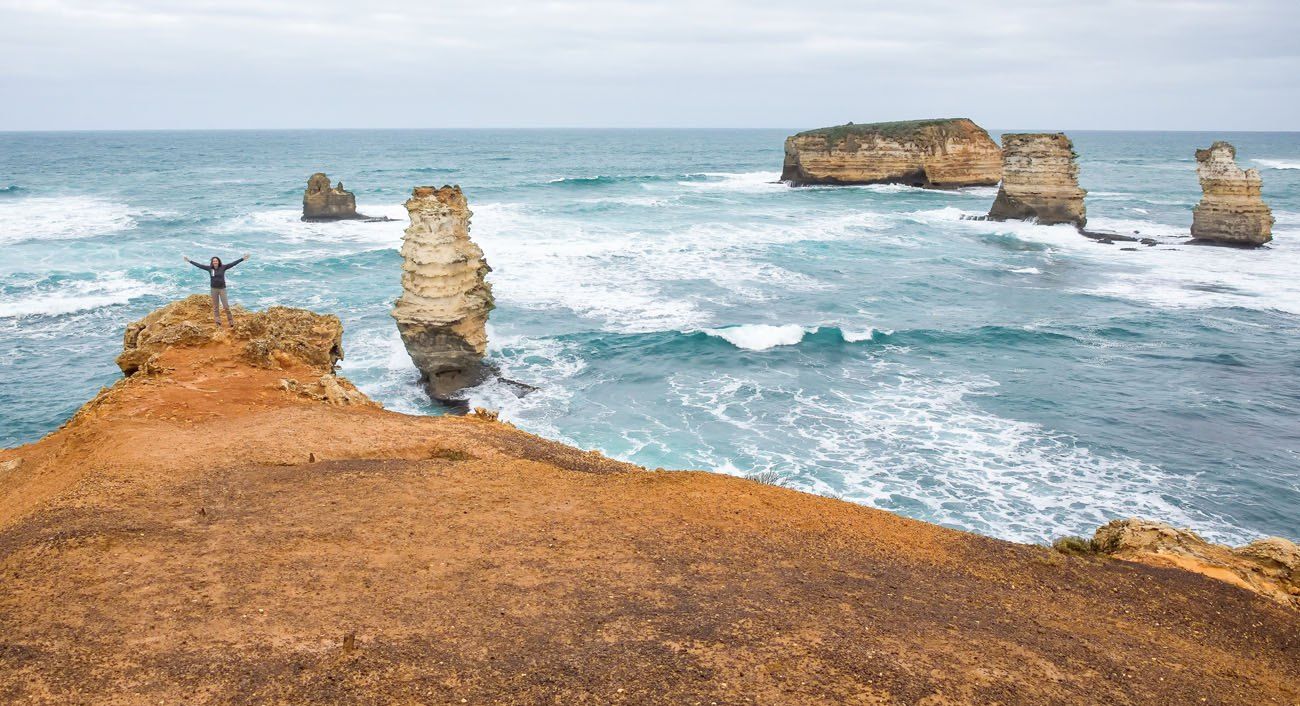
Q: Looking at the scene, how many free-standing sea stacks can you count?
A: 5